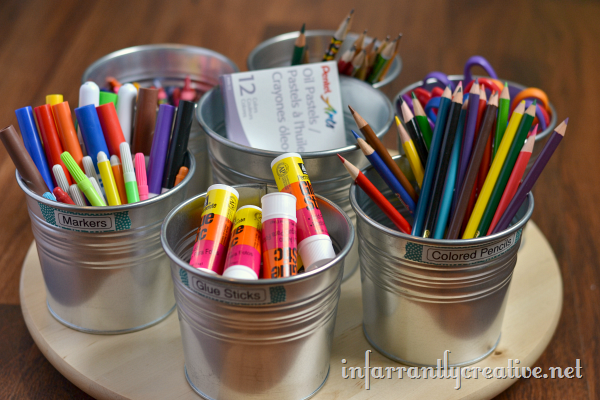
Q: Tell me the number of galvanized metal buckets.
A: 7